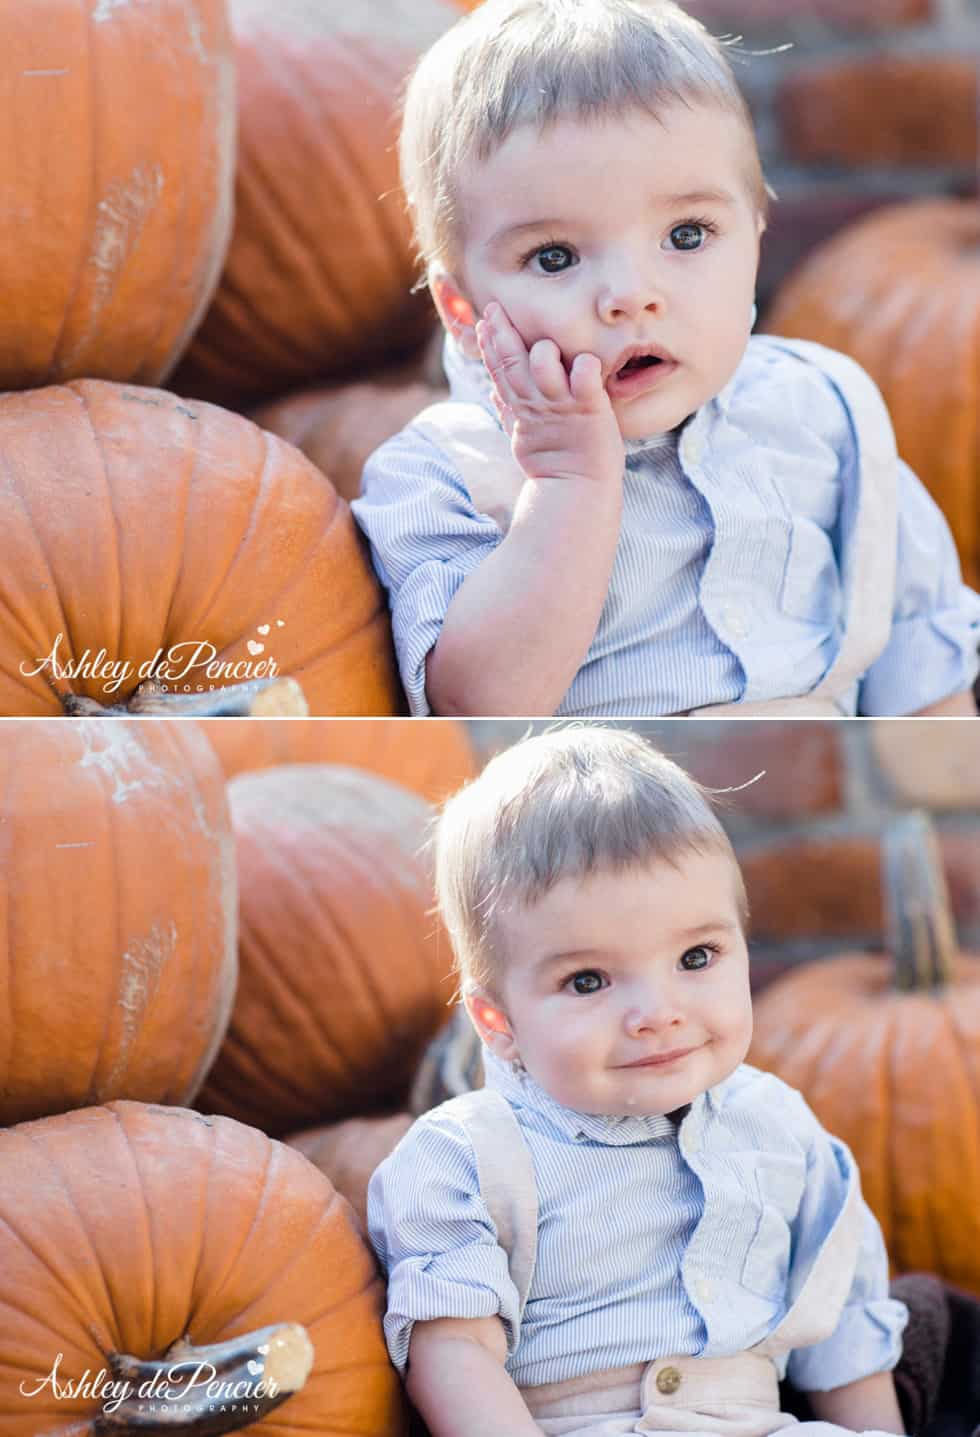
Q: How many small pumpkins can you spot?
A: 0